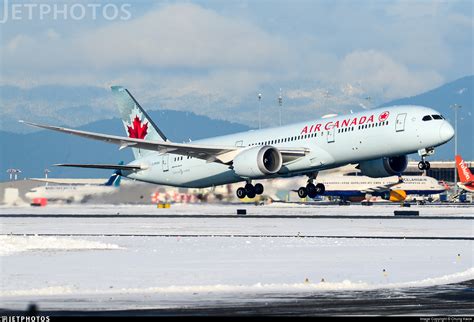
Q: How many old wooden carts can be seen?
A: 0